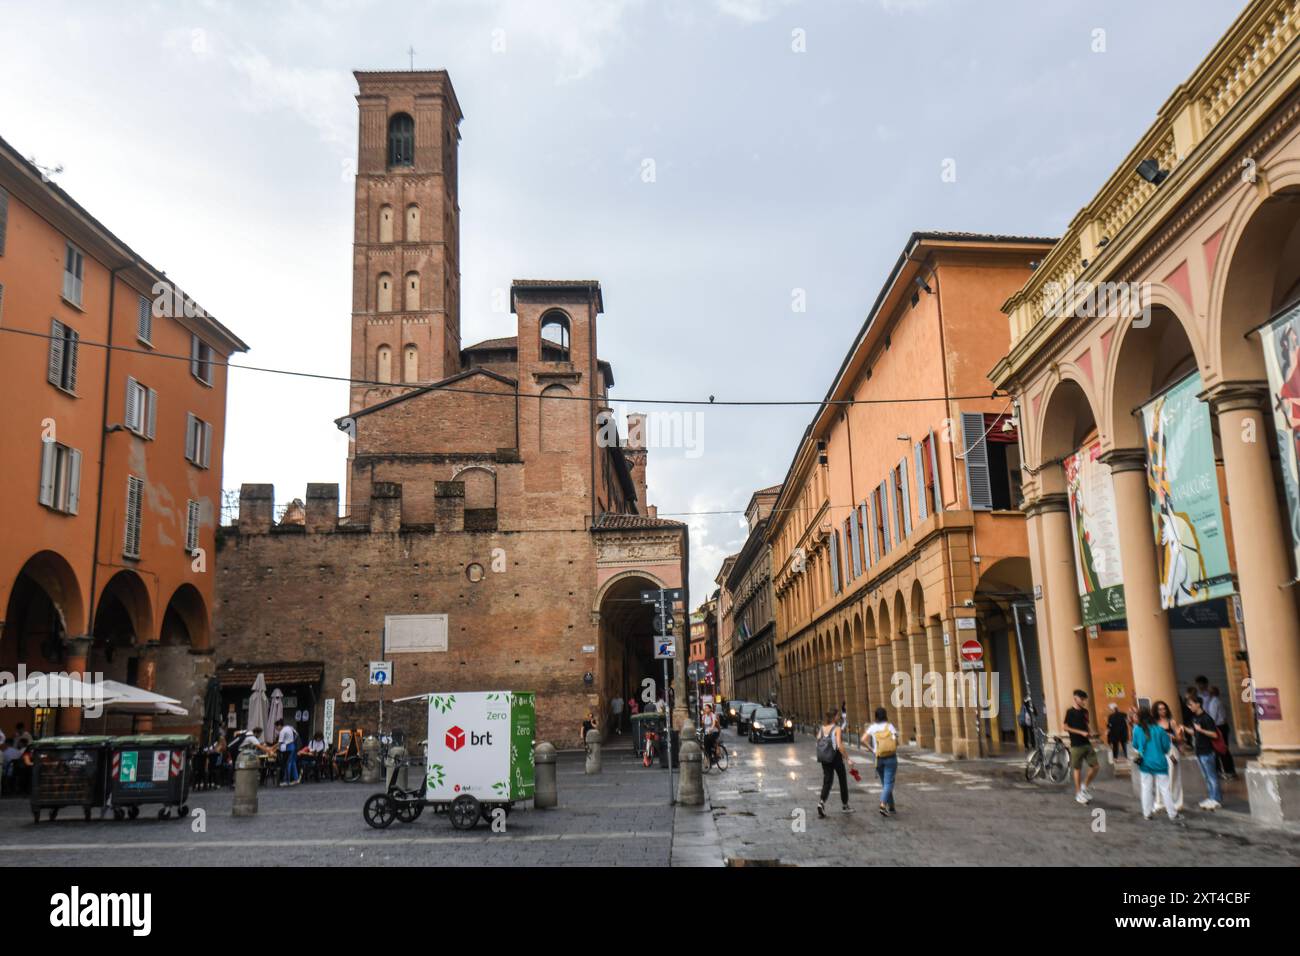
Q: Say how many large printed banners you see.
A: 3